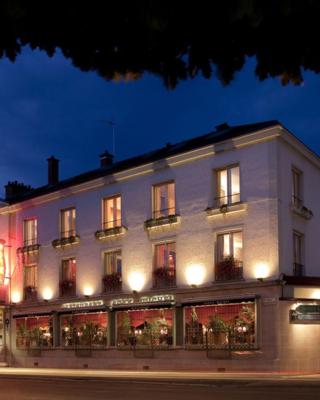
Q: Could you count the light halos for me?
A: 6